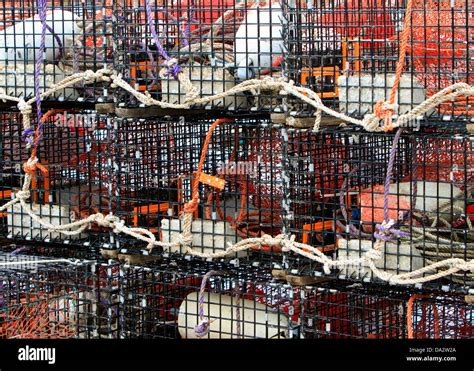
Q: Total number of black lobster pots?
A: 9